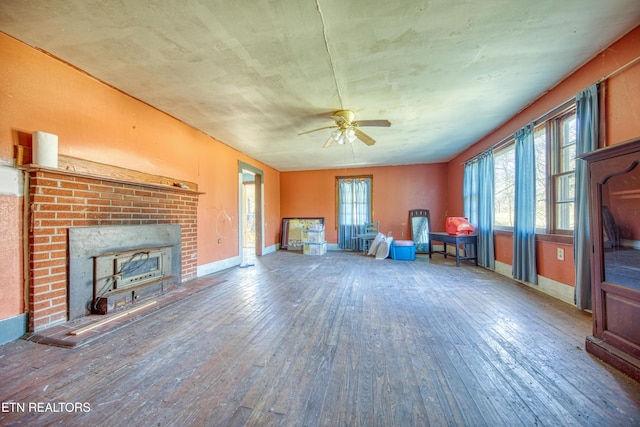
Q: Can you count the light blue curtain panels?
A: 6